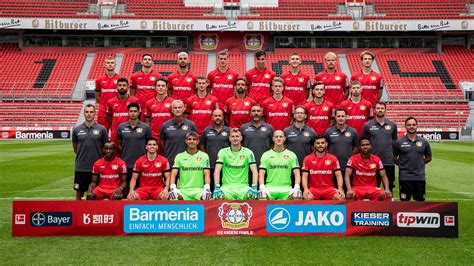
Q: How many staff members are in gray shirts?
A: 9